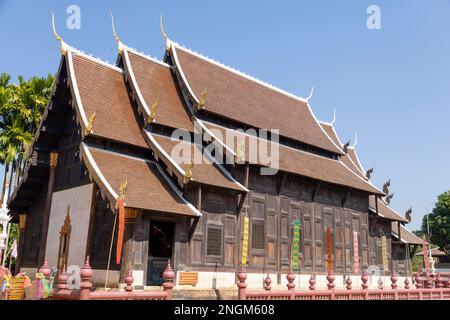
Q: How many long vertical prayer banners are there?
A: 7